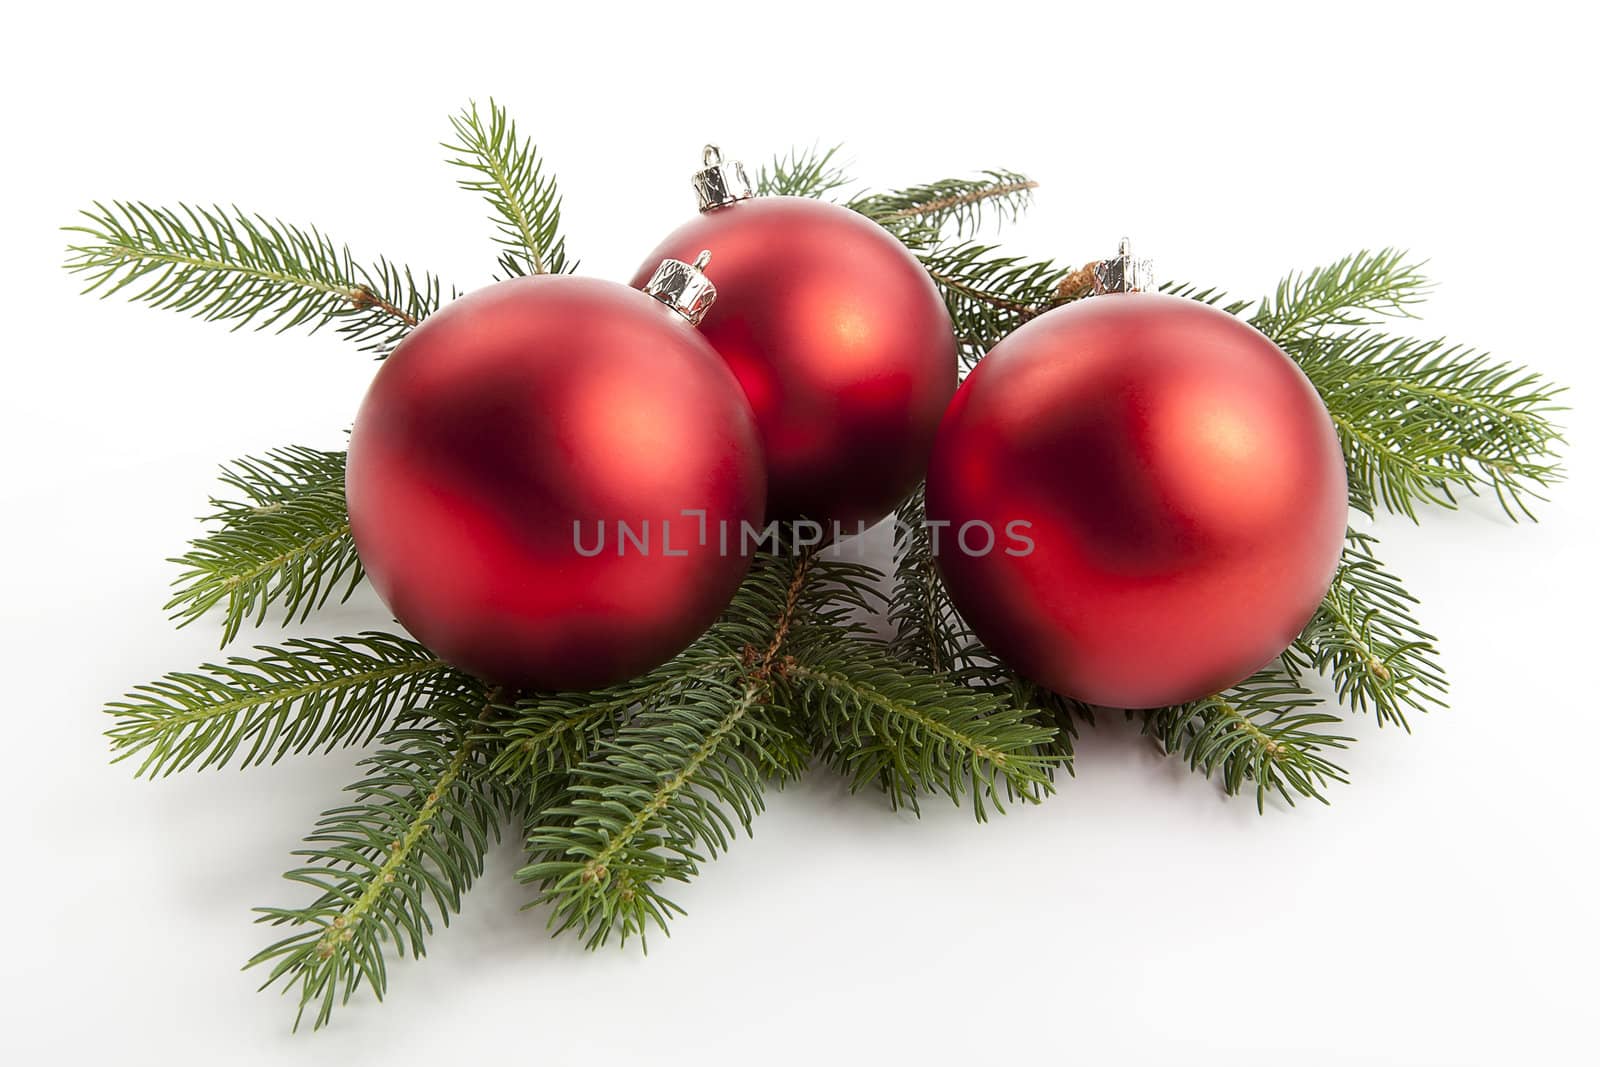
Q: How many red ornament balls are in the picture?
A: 3